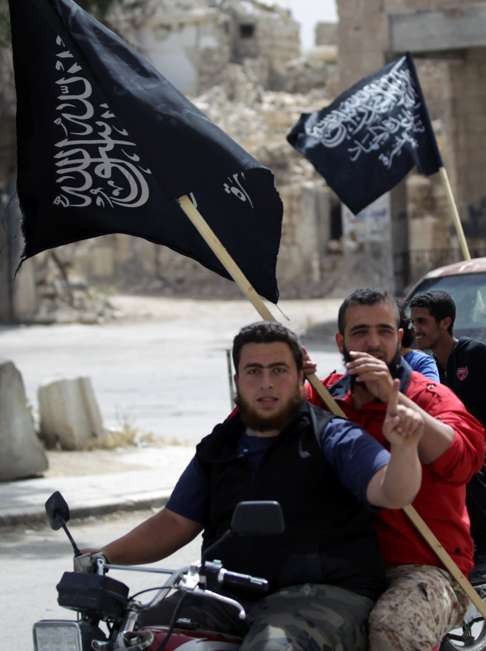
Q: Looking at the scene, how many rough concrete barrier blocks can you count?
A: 2